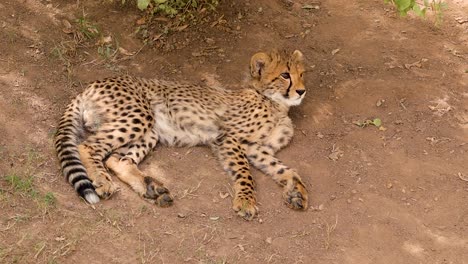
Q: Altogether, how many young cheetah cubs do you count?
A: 1